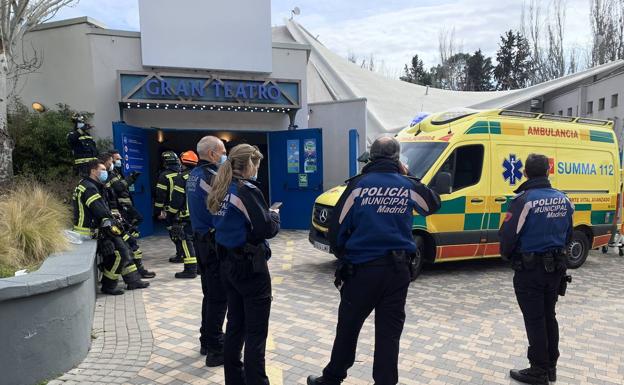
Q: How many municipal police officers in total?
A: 4